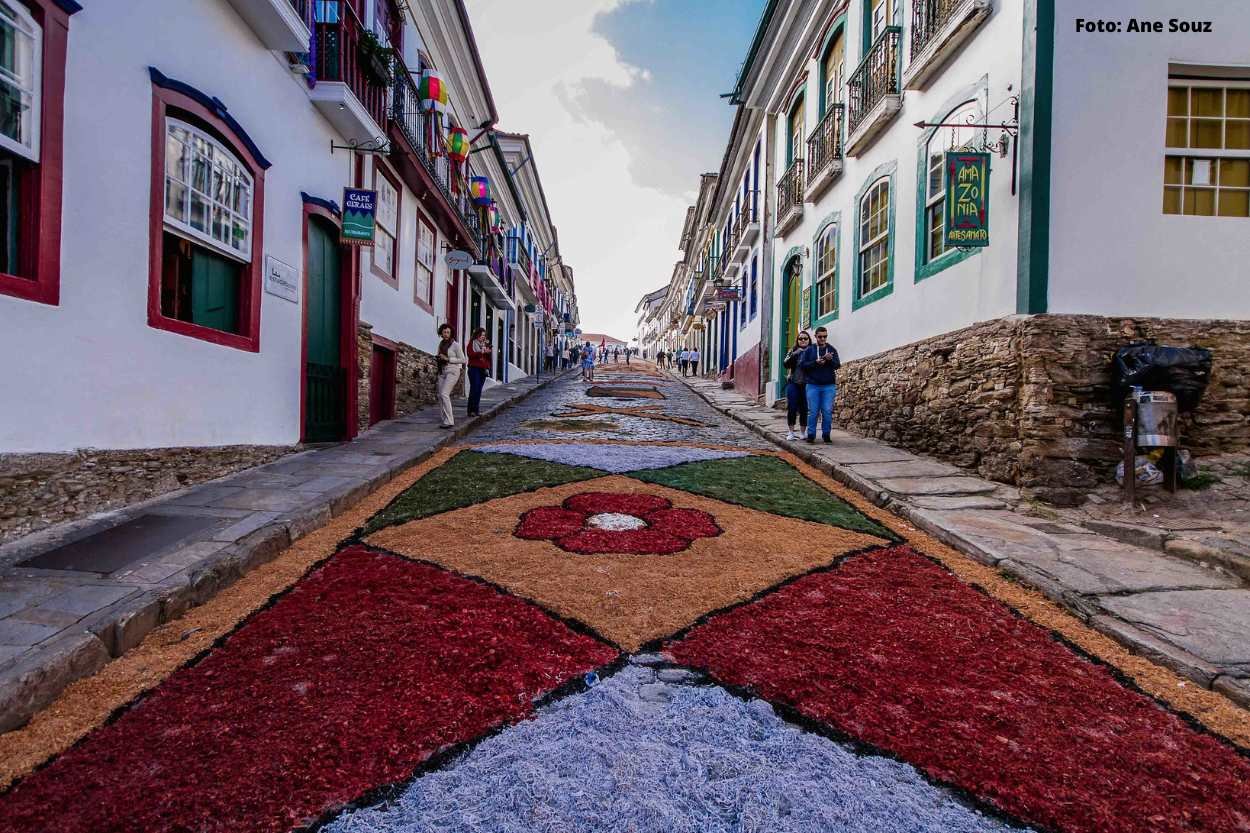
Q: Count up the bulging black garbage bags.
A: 1